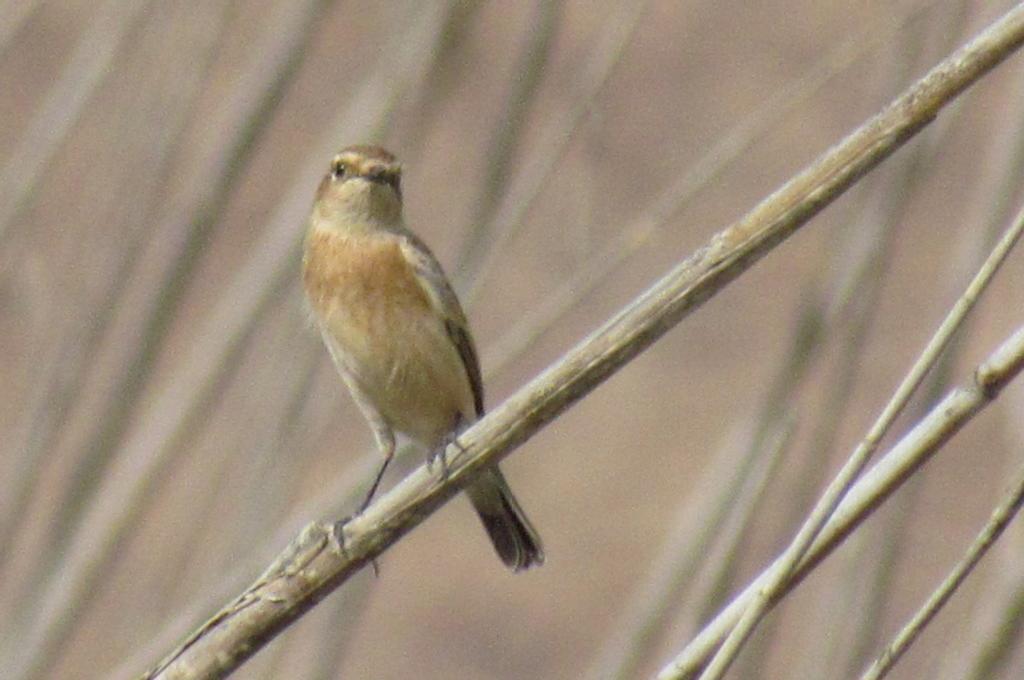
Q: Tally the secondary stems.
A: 3